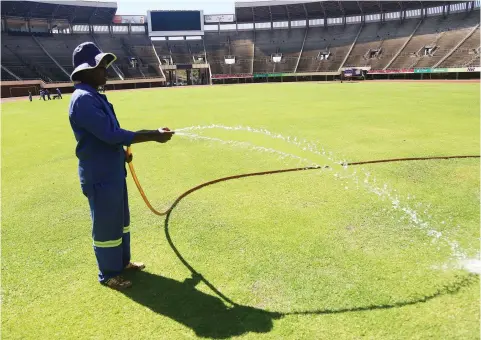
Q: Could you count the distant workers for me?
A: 4